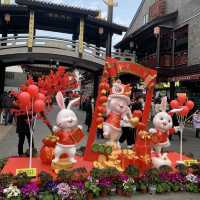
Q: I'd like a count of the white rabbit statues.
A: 3